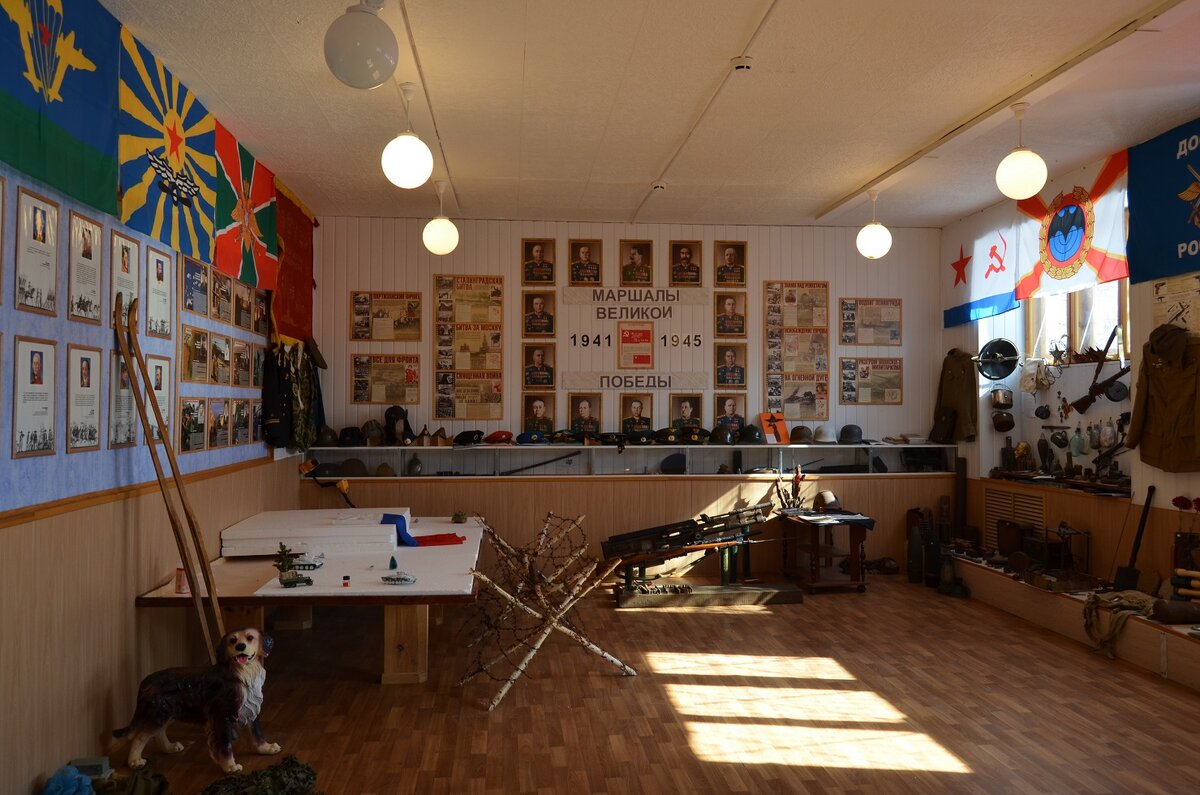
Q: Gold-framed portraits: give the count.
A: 14